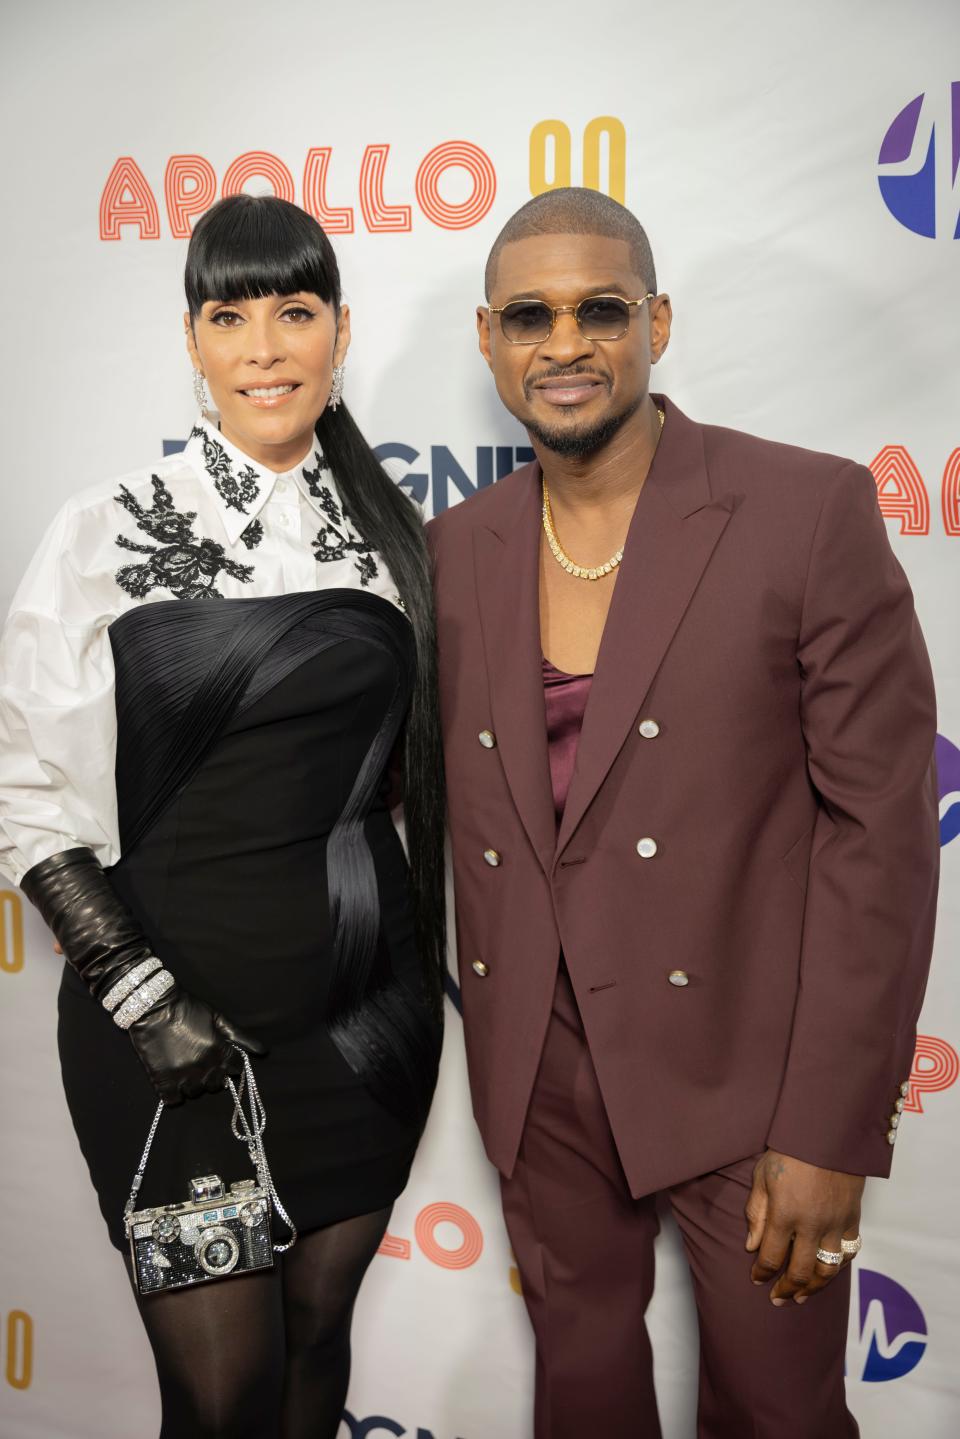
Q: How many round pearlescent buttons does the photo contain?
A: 10